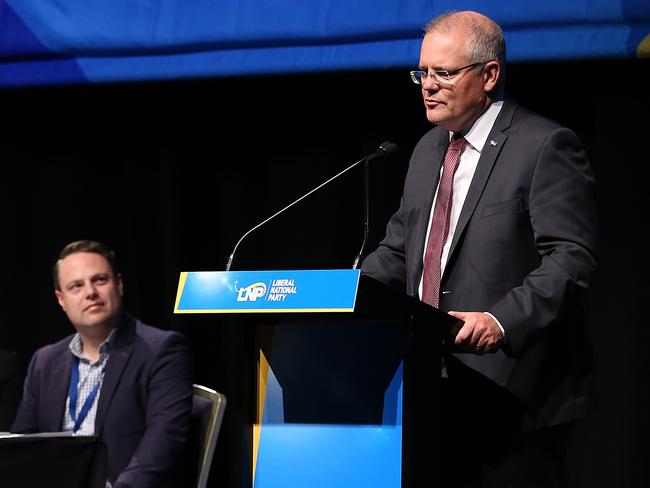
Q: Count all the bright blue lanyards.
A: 1